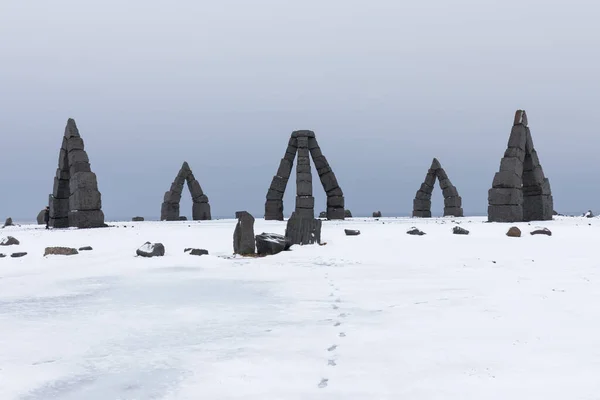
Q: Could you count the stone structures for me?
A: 5